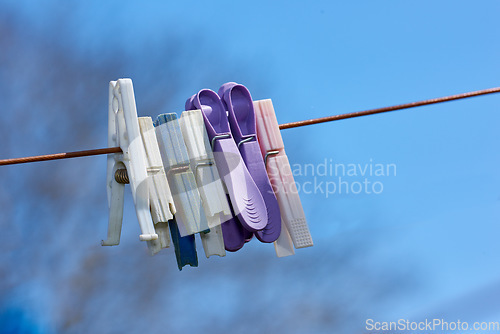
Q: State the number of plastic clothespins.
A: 7